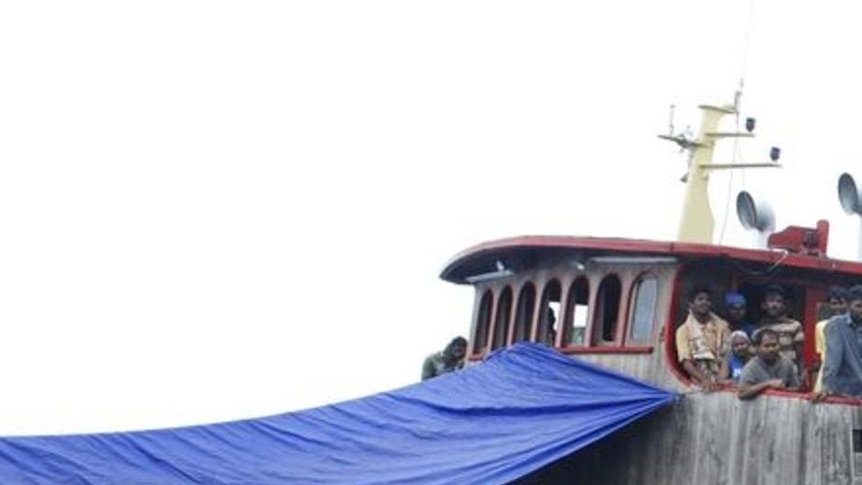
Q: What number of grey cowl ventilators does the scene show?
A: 2